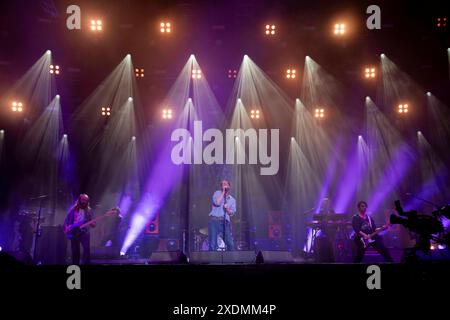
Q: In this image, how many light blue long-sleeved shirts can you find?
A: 1